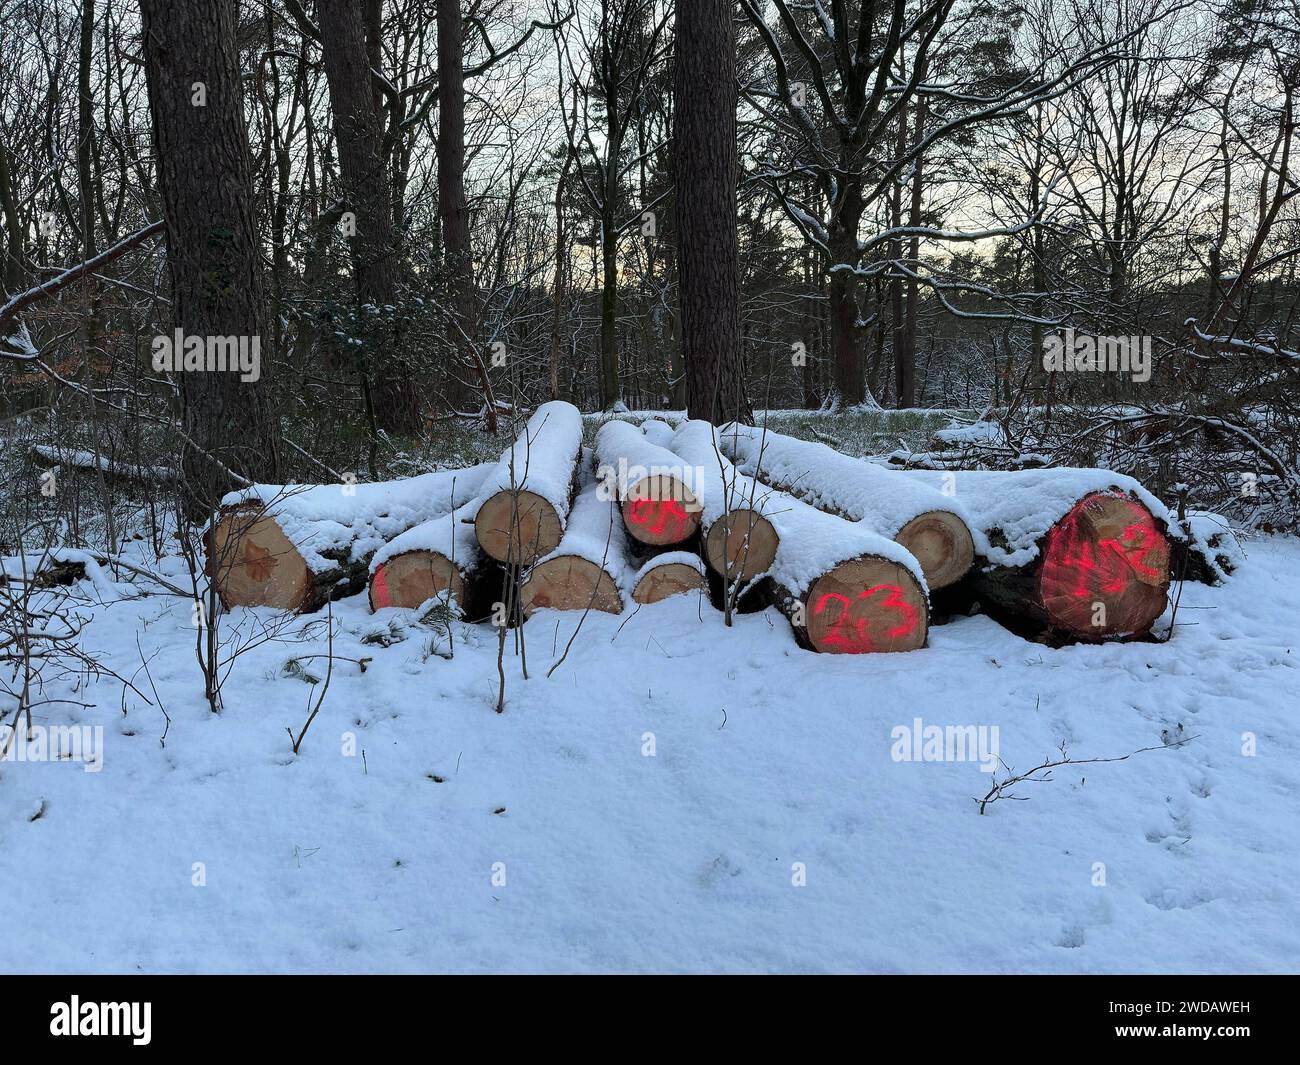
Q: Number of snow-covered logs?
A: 10